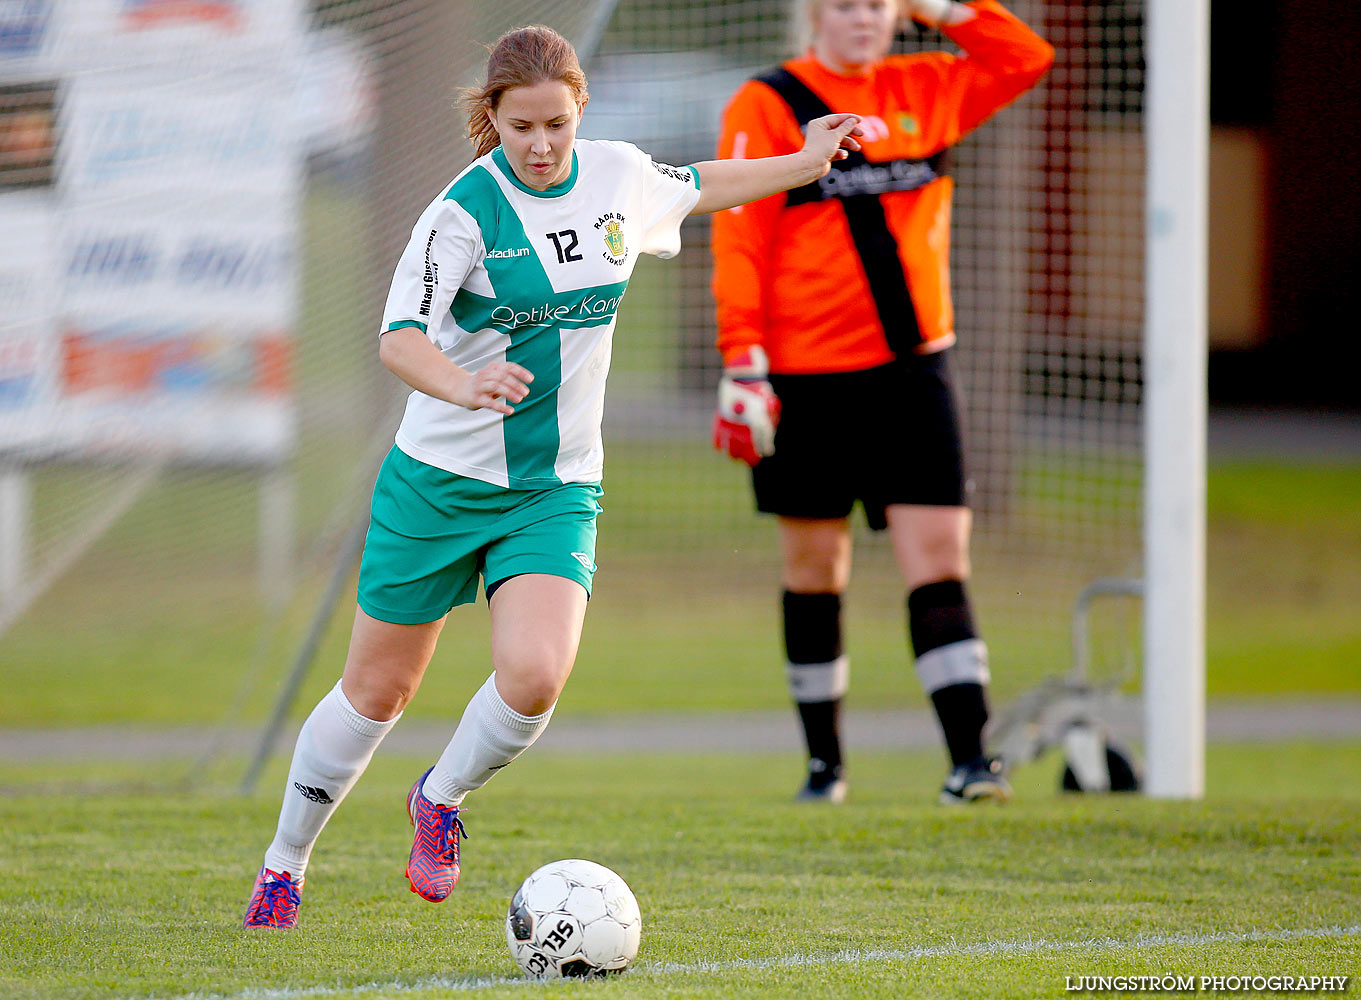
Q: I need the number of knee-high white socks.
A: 2